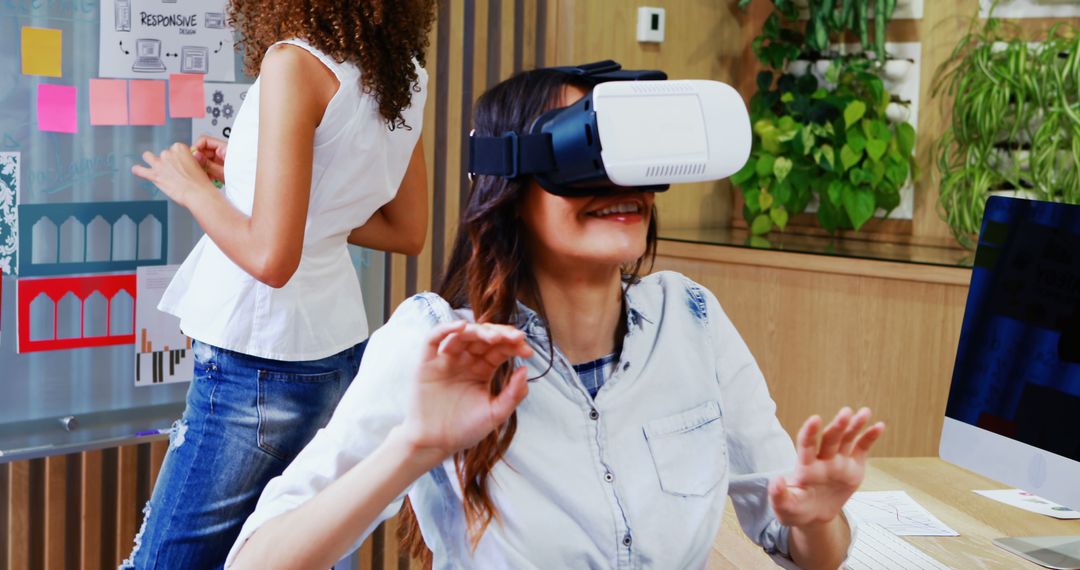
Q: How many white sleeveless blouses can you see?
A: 1